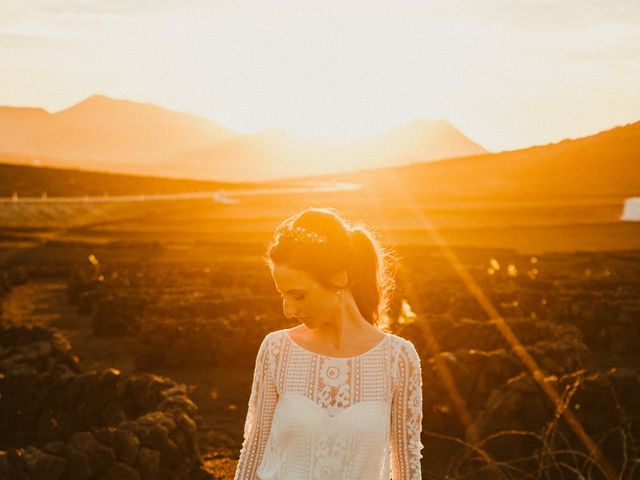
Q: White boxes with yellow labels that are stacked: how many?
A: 0